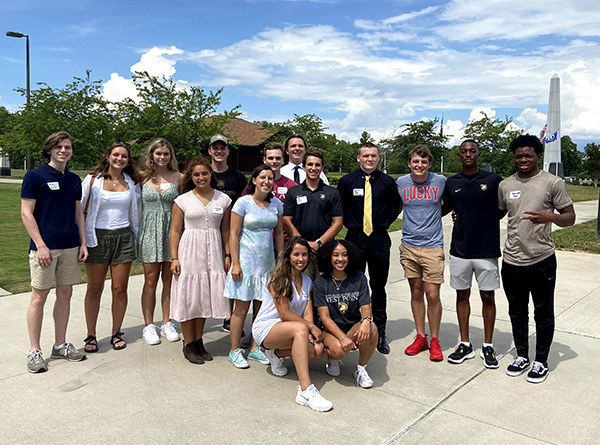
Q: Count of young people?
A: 15